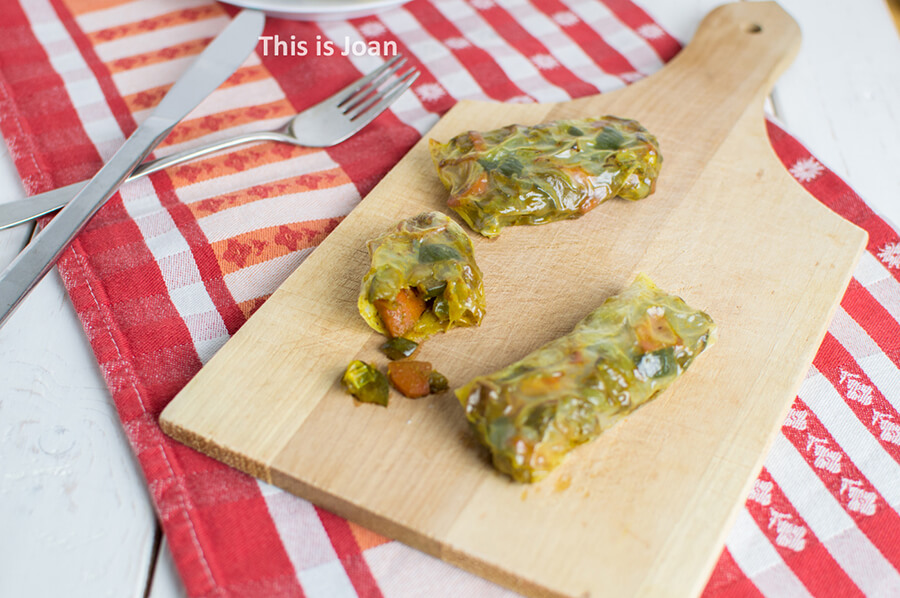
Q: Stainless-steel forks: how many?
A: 1